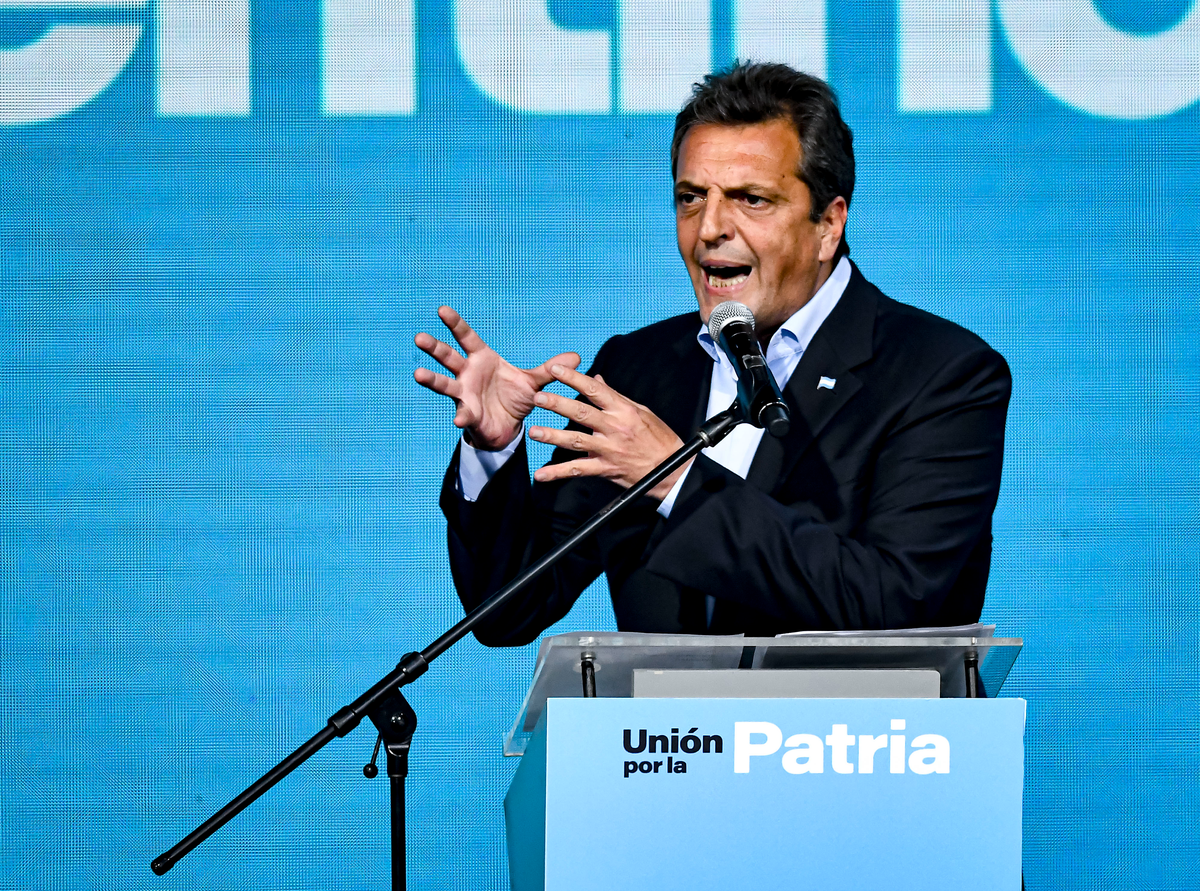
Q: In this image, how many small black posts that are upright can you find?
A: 2